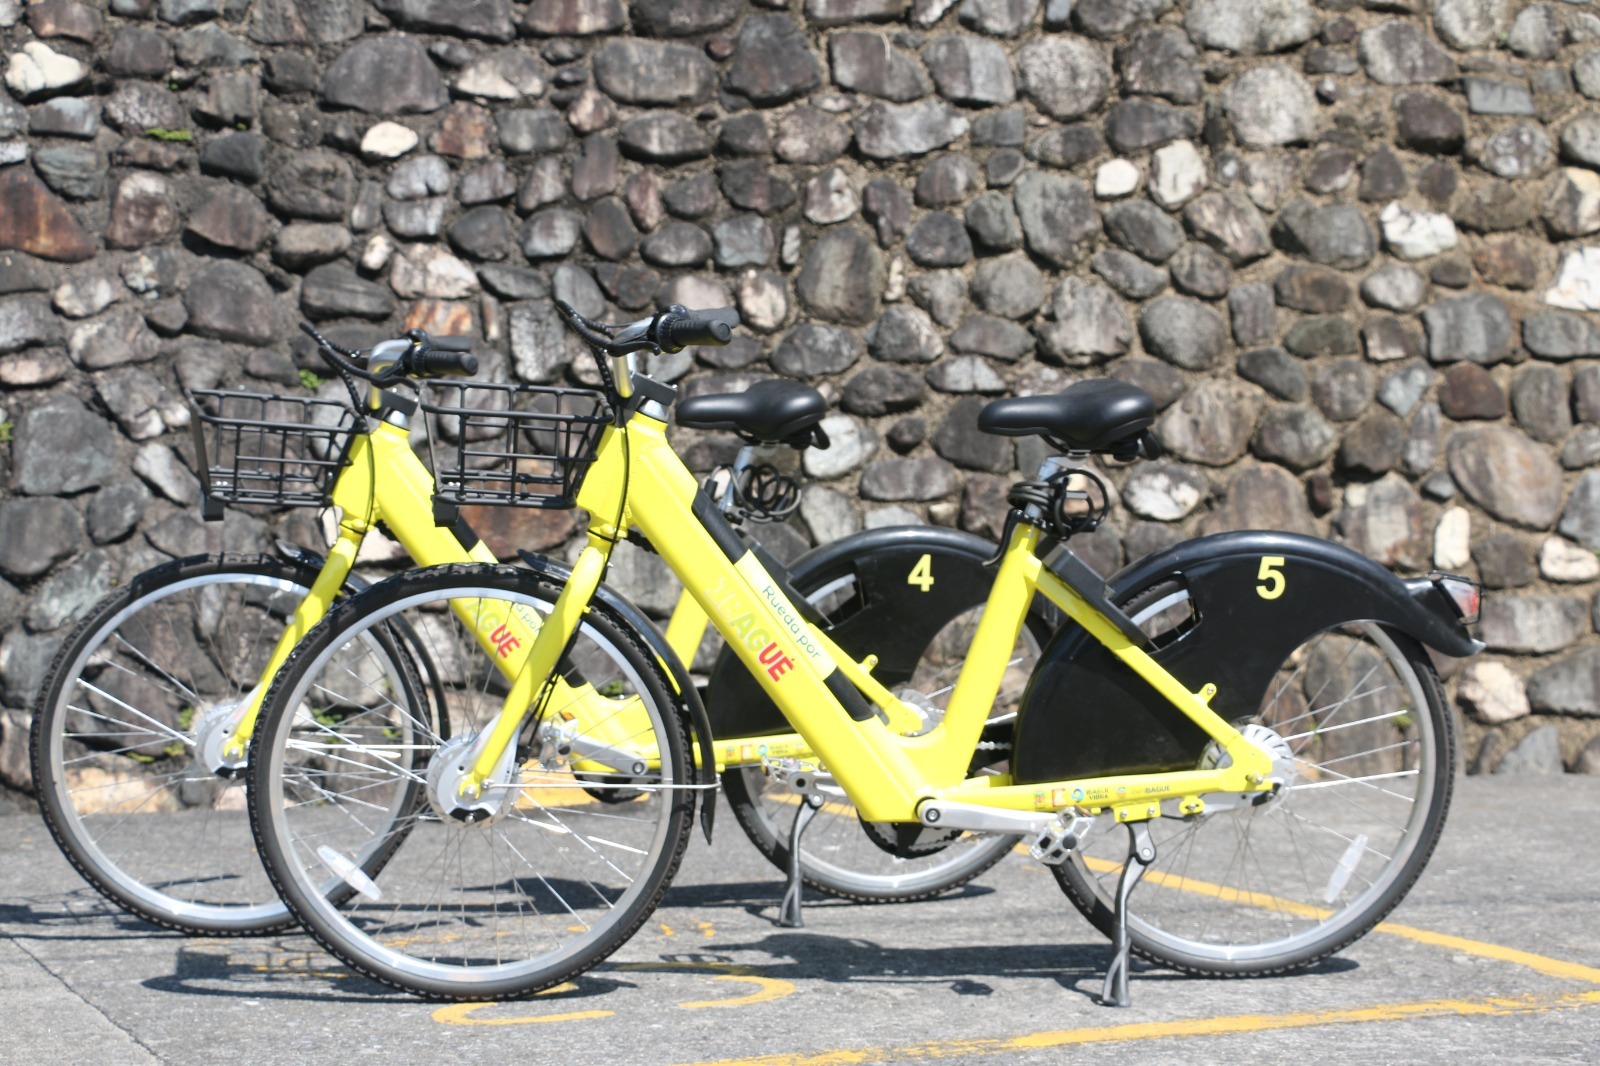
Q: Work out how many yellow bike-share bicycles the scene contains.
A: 2